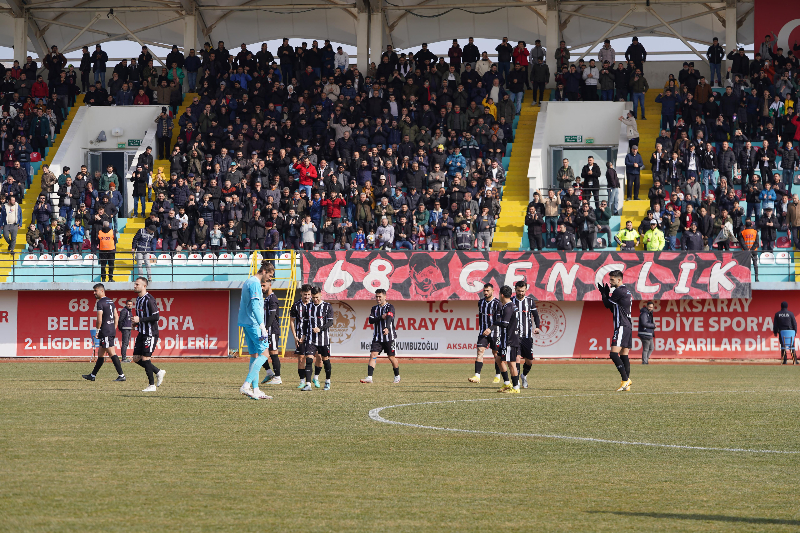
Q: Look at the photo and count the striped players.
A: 10